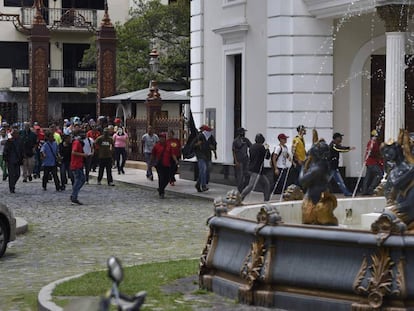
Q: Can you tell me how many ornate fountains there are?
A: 1